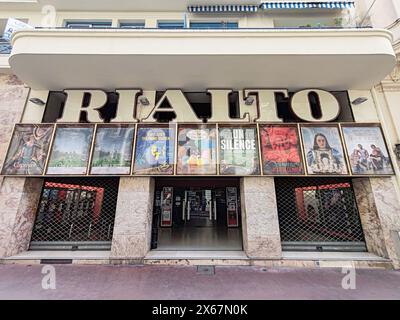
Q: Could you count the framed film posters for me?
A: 9